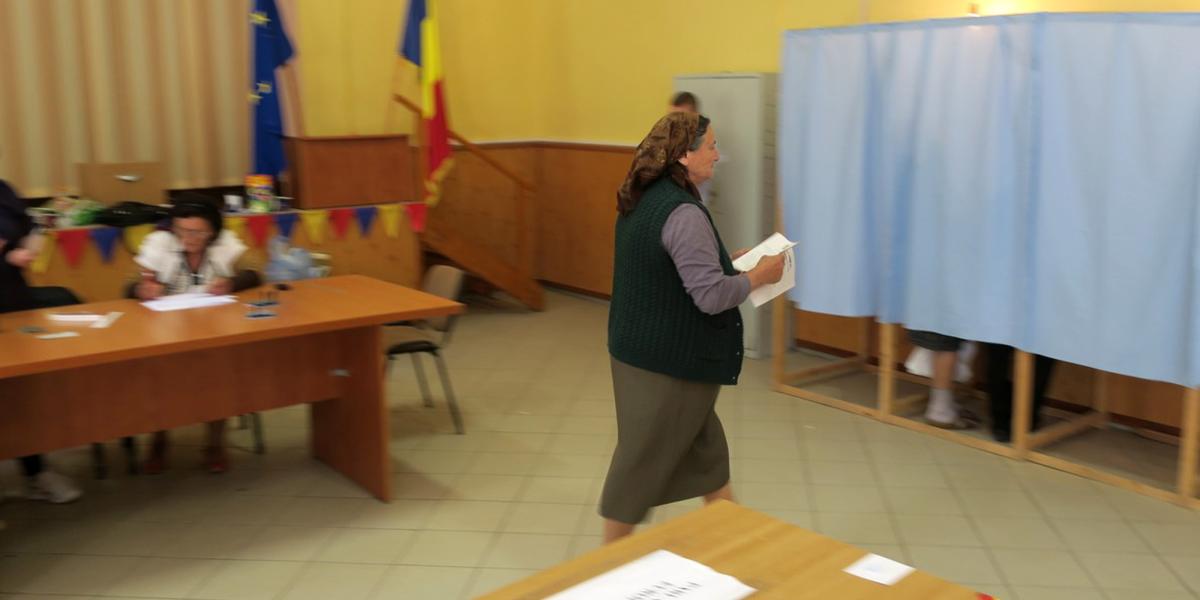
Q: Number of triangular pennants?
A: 12